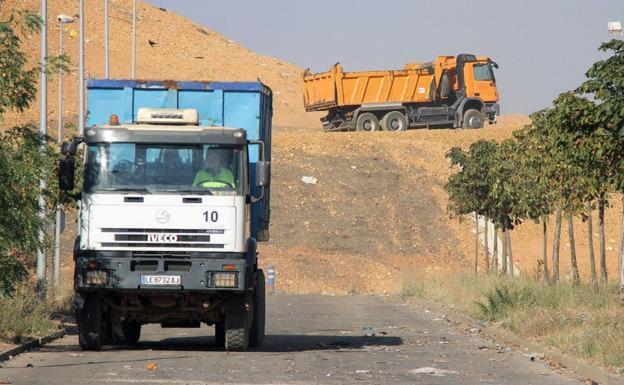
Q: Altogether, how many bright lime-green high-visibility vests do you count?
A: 1